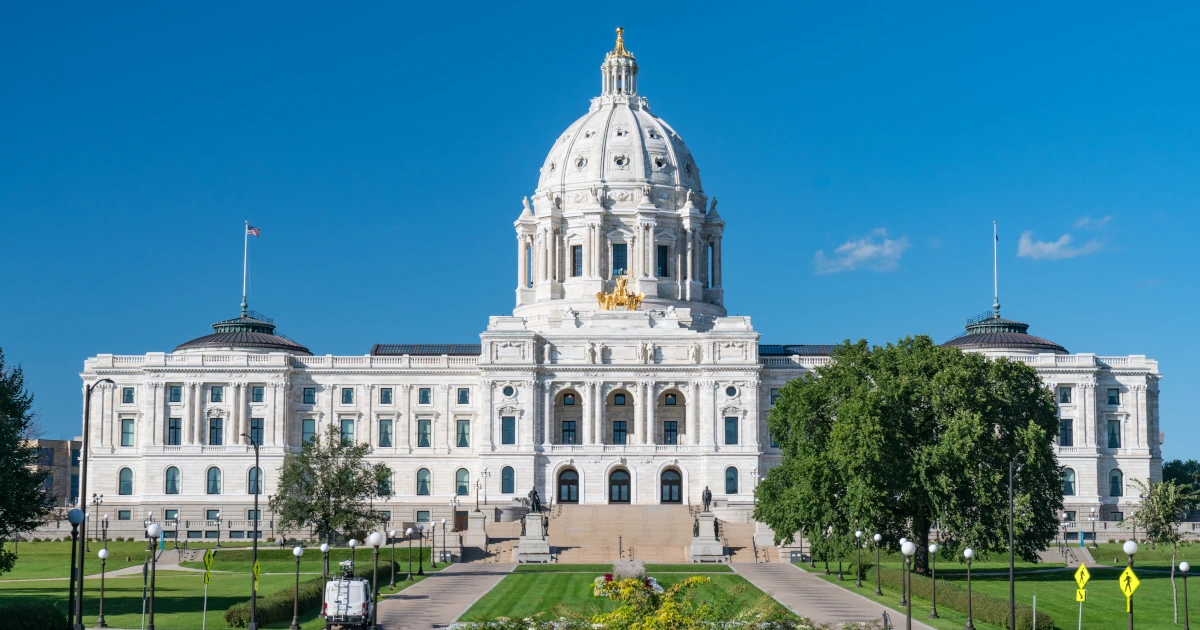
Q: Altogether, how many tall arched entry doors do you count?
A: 3